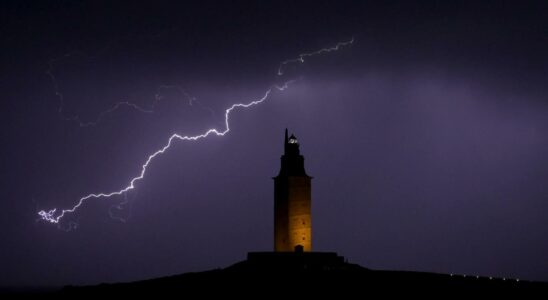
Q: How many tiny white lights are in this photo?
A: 6